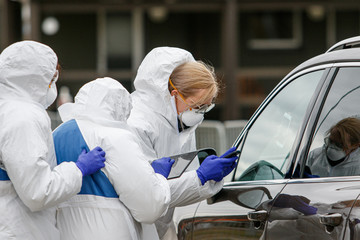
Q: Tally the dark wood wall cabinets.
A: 0